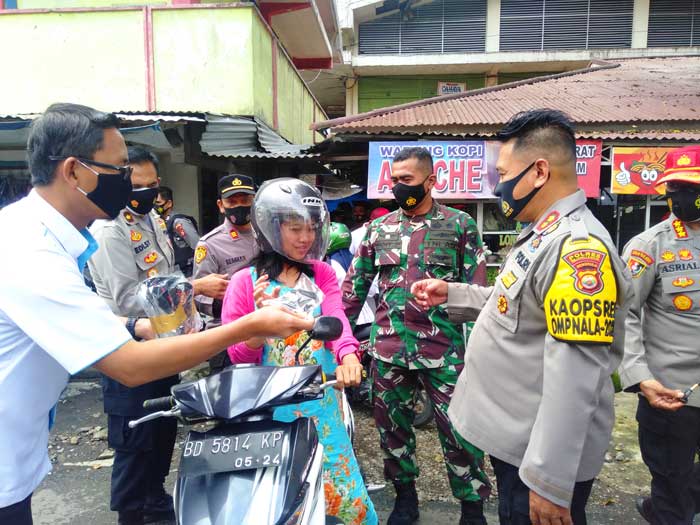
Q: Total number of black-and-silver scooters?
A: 1